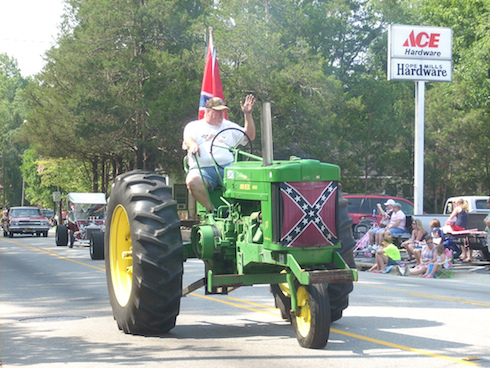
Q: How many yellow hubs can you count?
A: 3